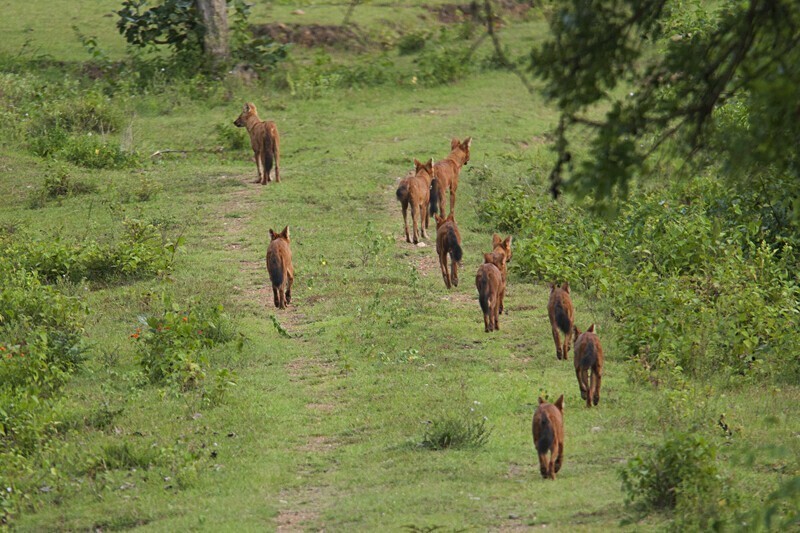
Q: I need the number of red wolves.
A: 10